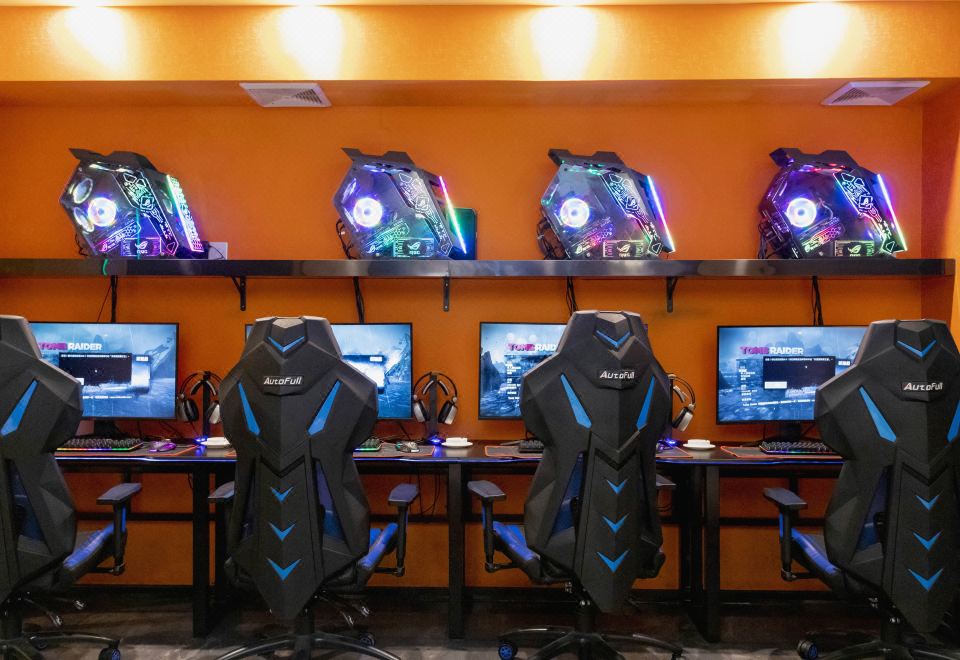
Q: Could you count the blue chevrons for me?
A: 12